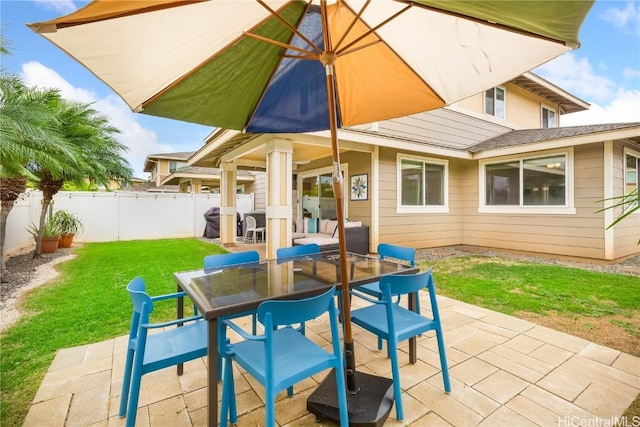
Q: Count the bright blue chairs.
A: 6